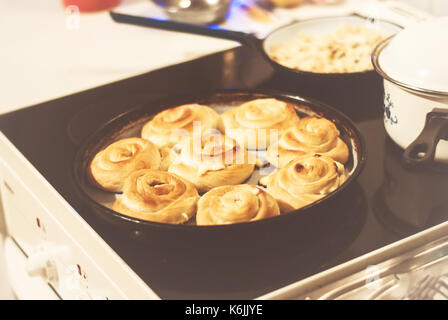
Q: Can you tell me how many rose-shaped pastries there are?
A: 8